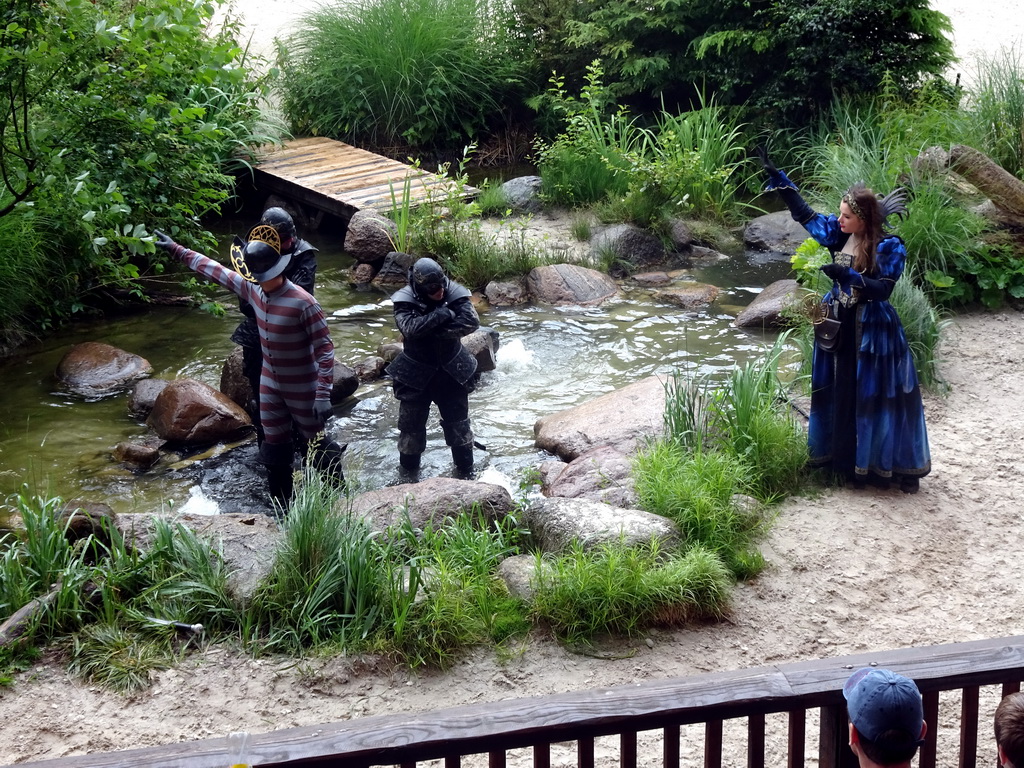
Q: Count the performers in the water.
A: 3